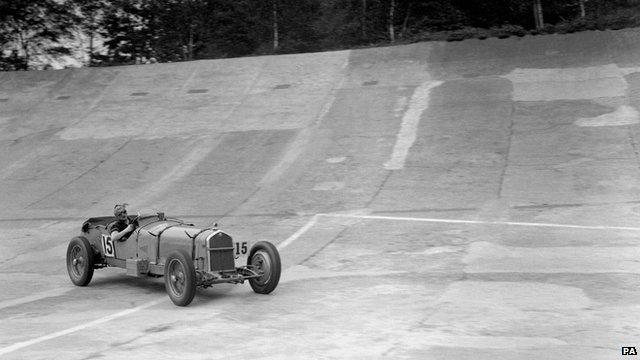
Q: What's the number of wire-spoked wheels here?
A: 3